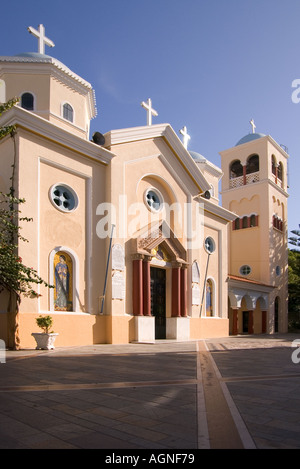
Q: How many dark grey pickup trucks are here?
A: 0